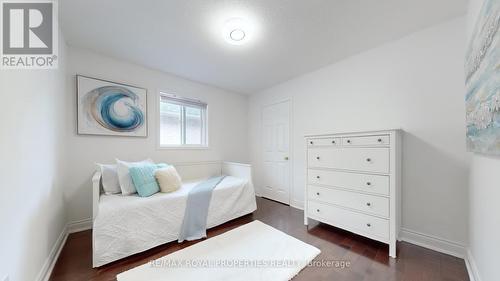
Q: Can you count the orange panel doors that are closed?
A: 0